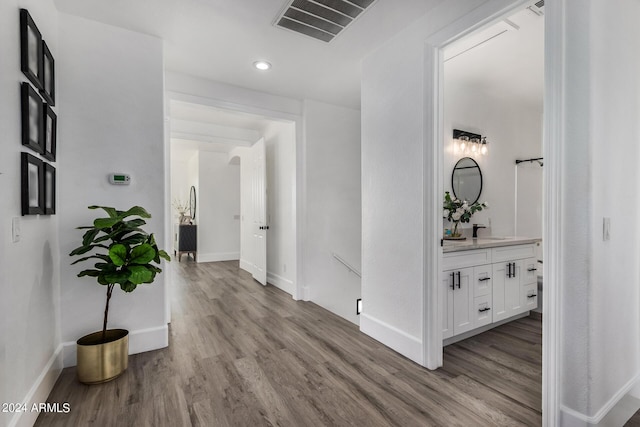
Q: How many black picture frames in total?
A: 6